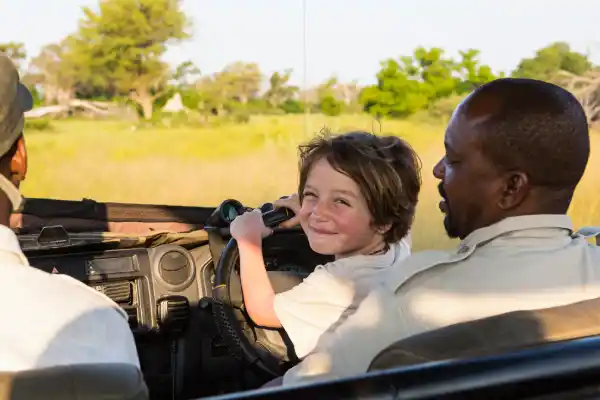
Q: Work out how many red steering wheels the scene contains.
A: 0